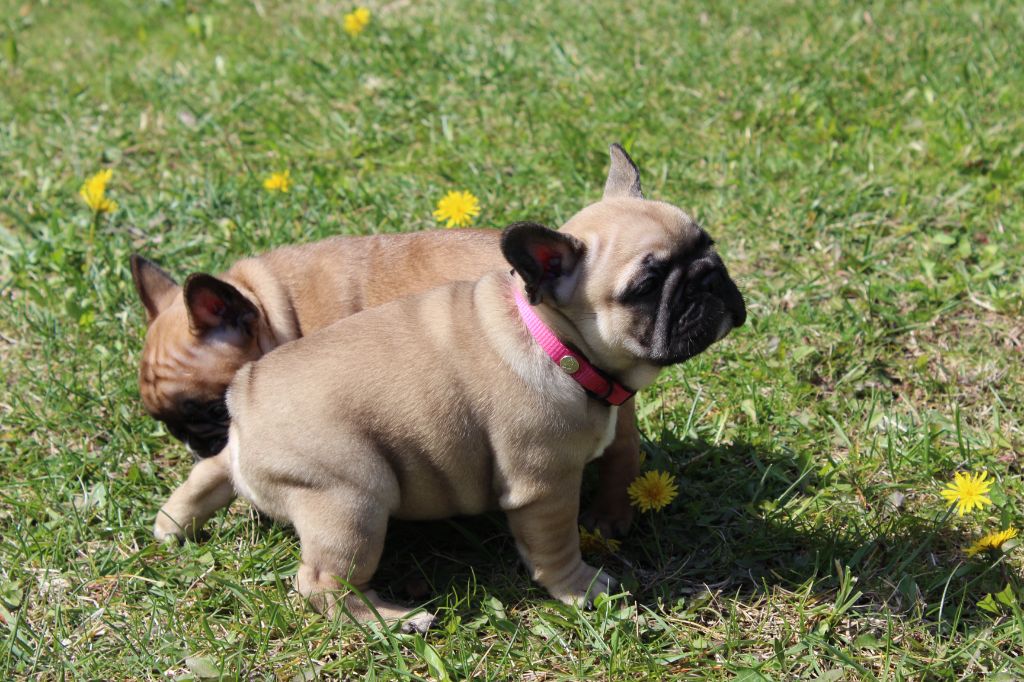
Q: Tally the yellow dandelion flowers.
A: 8